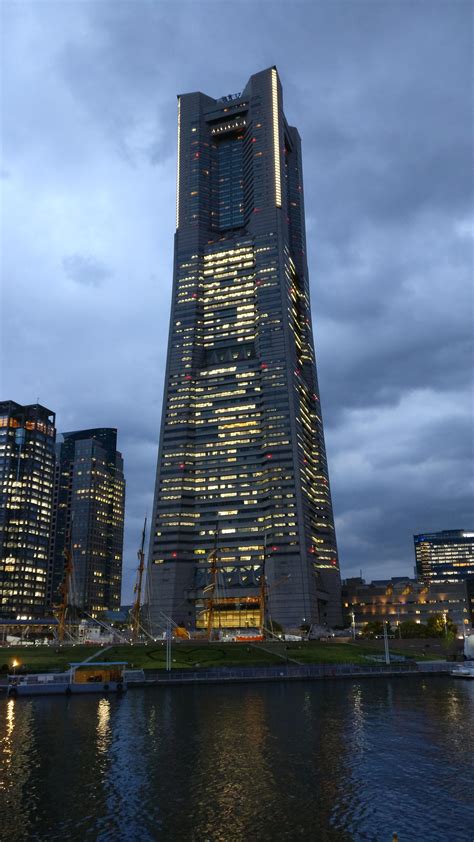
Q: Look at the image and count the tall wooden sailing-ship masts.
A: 4